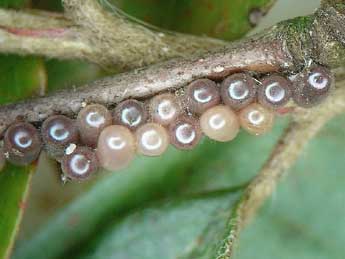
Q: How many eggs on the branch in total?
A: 15